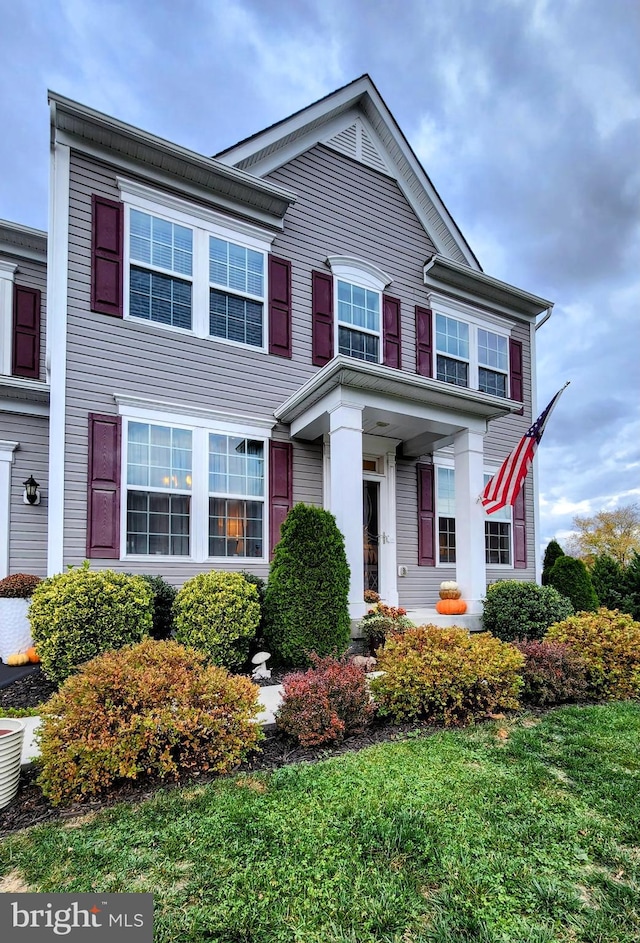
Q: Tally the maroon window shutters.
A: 11